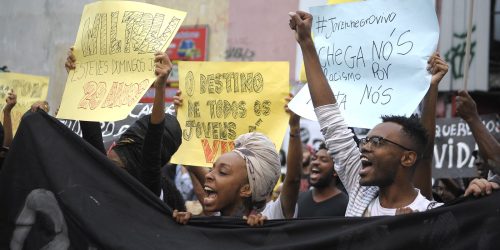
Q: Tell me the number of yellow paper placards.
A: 3